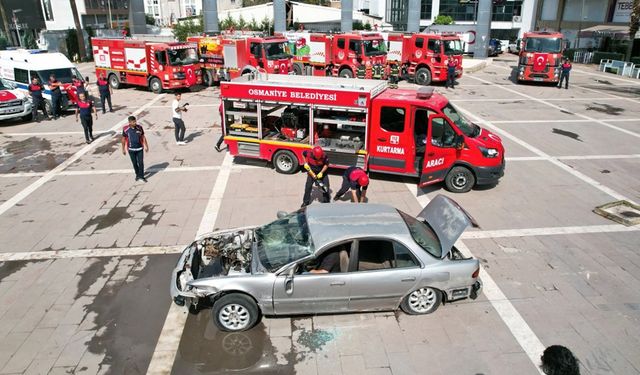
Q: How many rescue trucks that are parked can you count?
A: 6